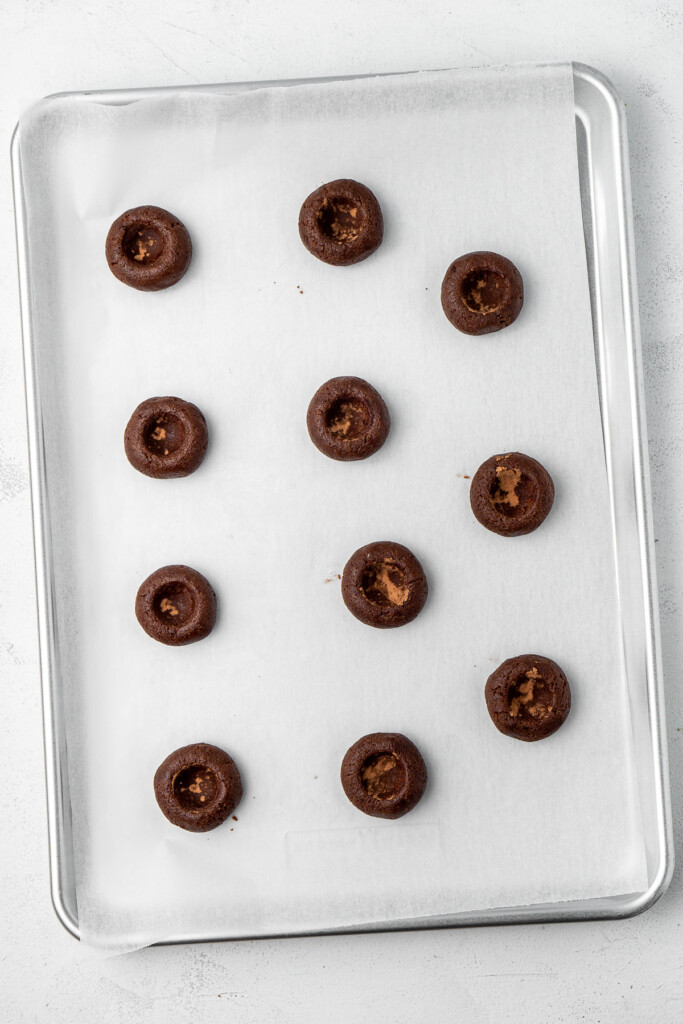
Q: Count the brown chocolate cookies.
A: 11